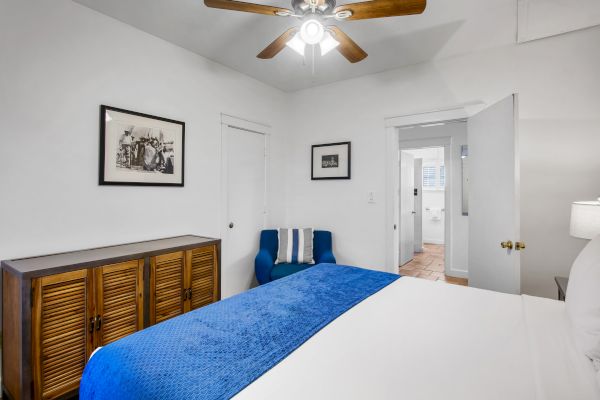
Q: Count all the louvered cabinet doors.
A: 4